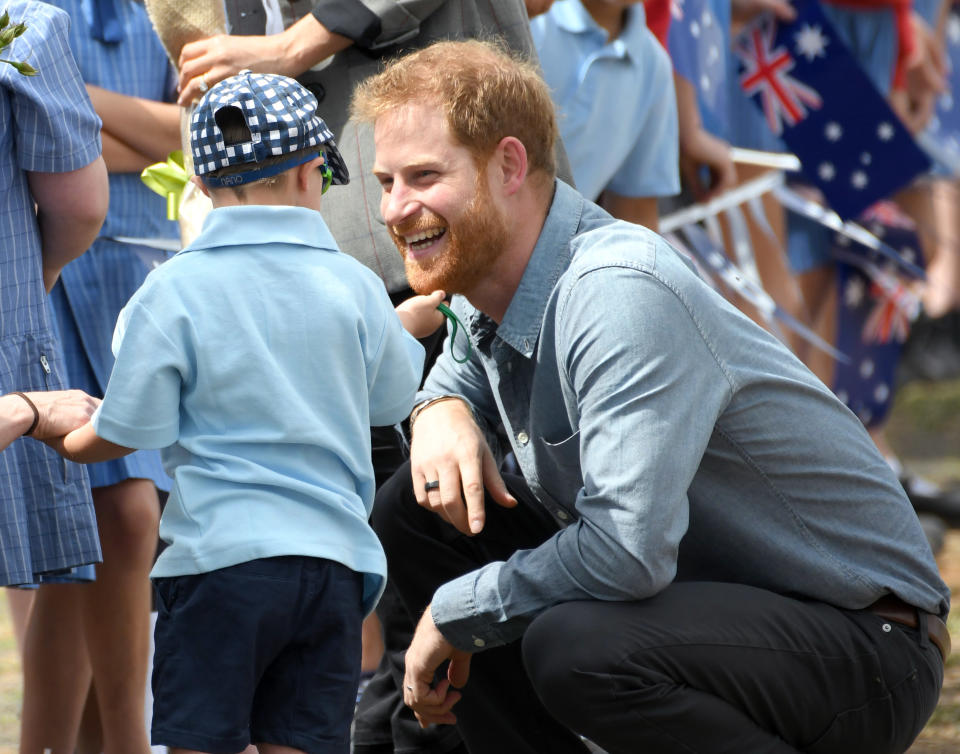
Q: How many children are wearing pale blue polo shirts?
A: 2